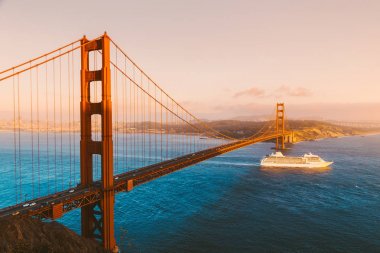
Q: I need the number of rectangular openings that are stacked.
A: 4